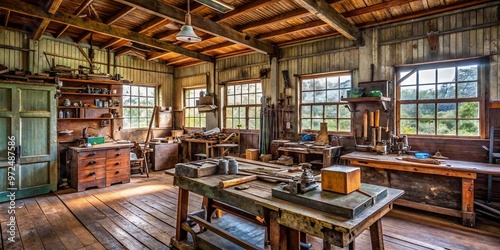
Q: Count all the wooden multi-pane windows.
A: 5